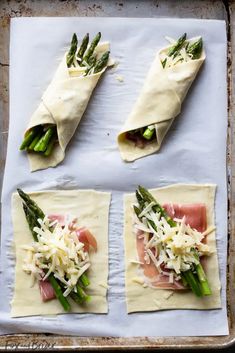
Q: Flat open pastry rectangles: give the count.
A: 2